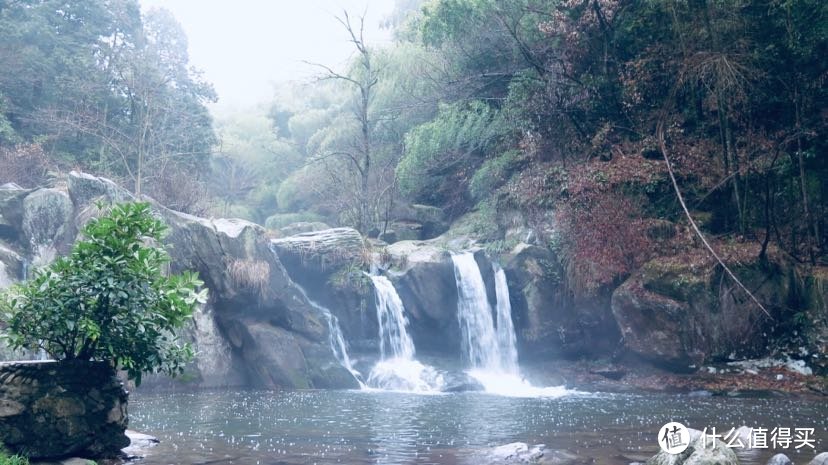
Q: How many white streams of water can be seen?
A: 4